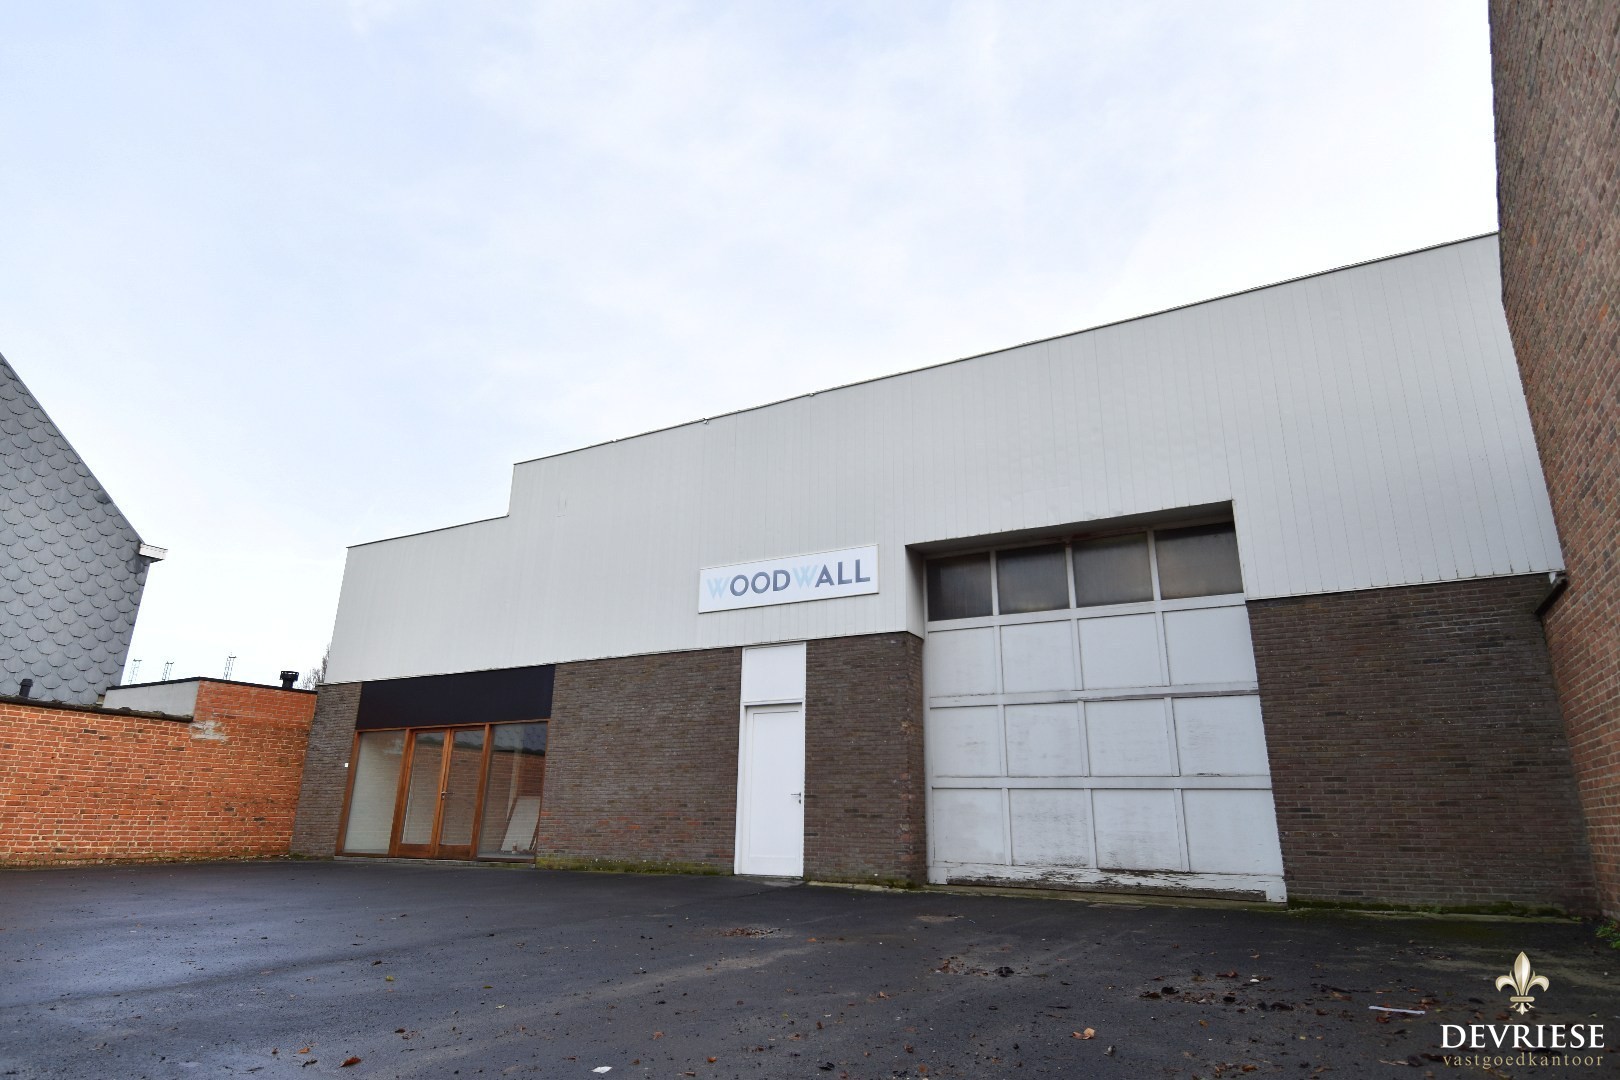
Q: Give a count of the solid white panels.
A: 12